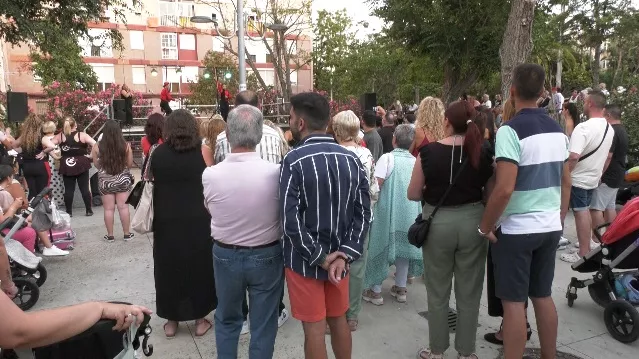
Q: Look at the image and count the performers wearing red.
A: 2